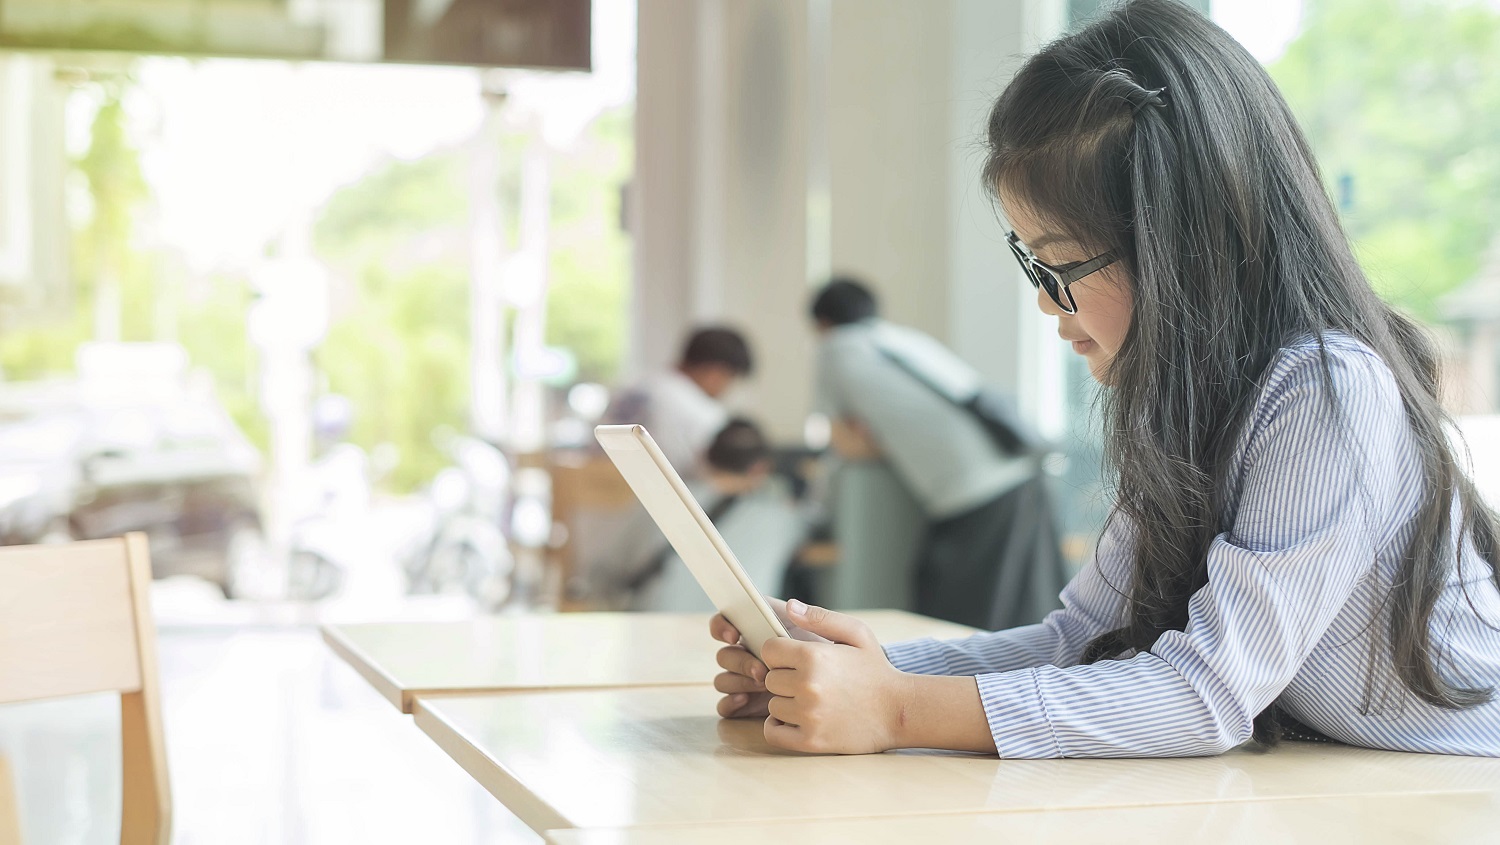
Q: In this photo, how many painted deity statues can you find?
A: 0